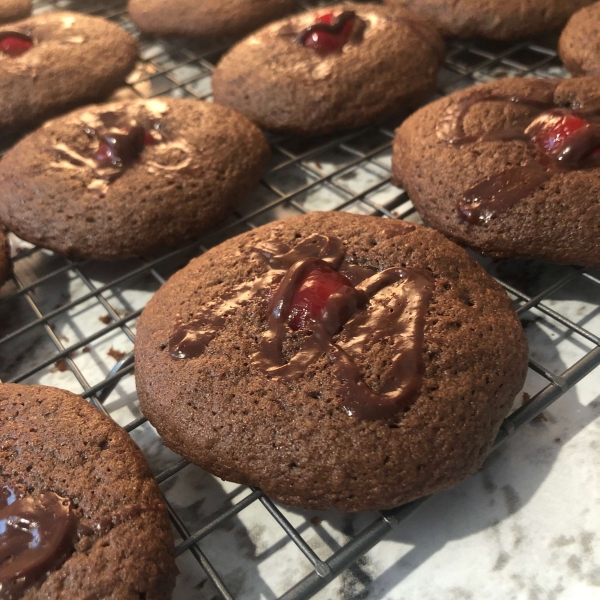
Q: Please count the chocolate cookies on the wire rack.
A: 11